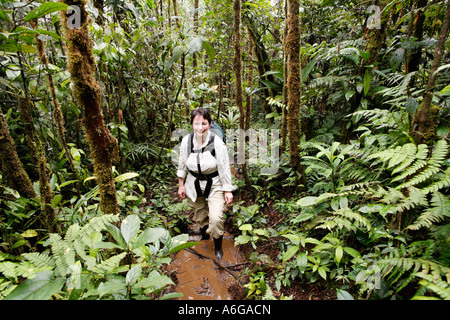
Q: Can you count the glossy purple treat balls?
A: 0